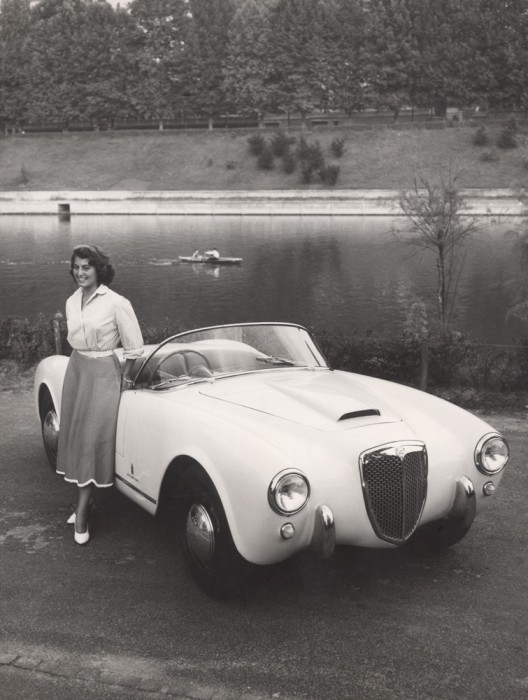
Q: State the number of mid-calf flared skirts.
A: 1